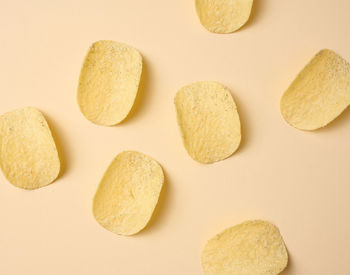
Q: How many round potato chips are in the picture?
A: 7